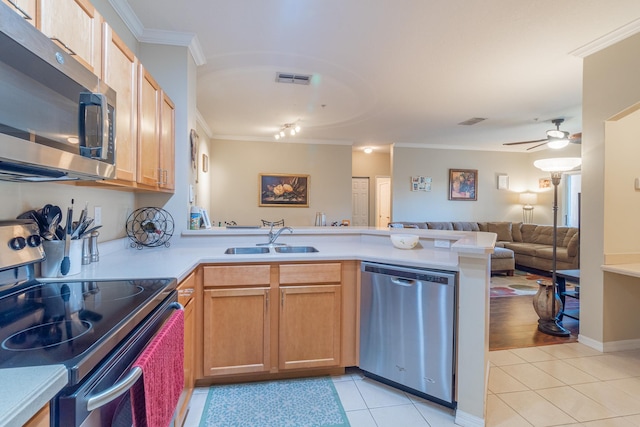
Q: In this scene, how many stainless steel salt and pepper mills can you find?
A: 2